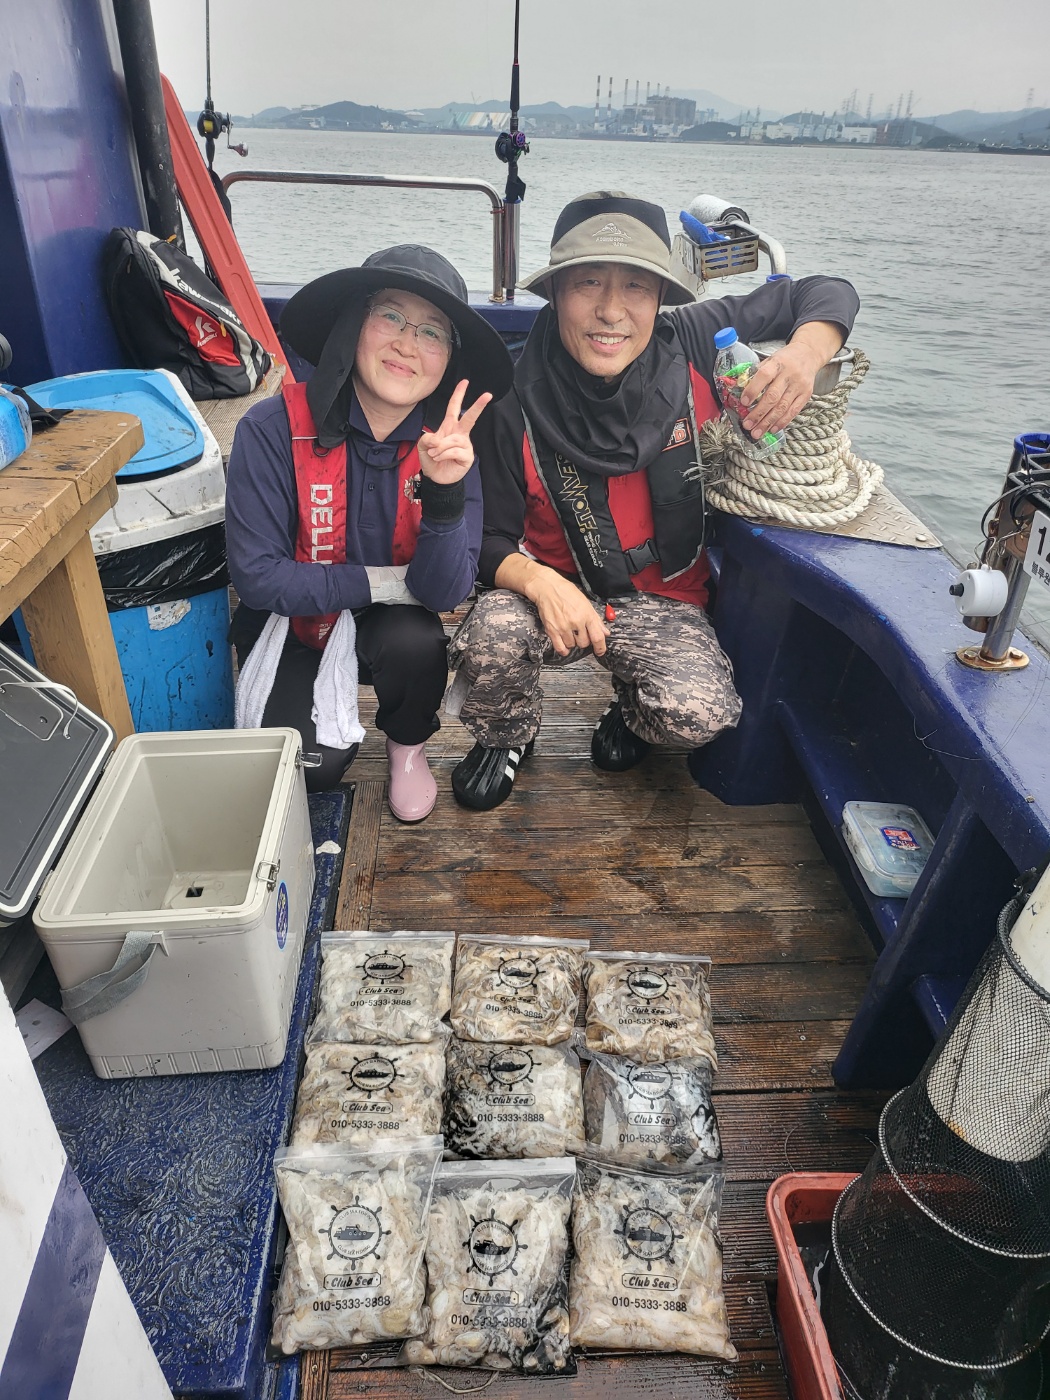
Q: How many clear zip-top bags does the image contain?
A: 9